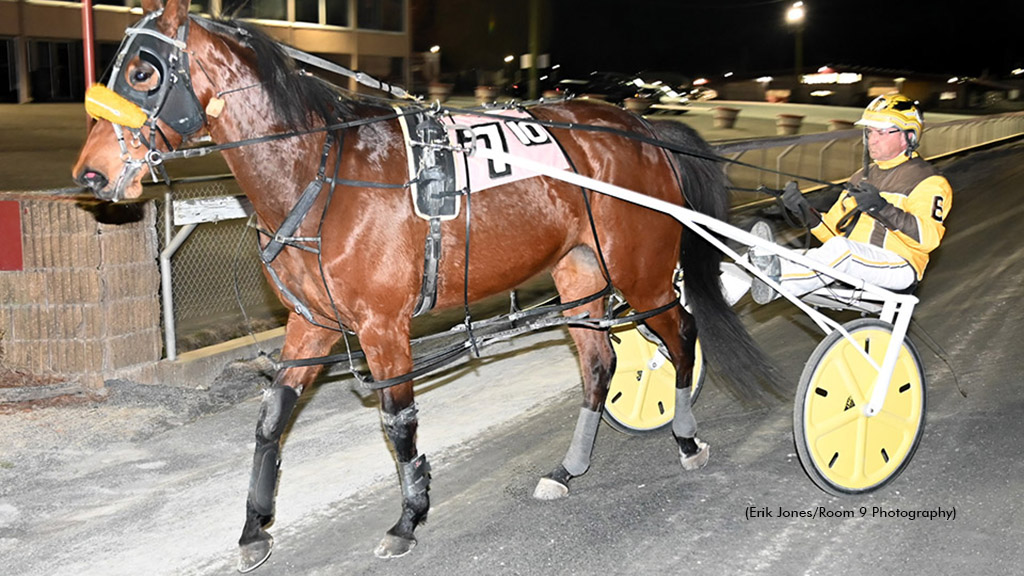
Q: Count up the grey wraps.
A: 2